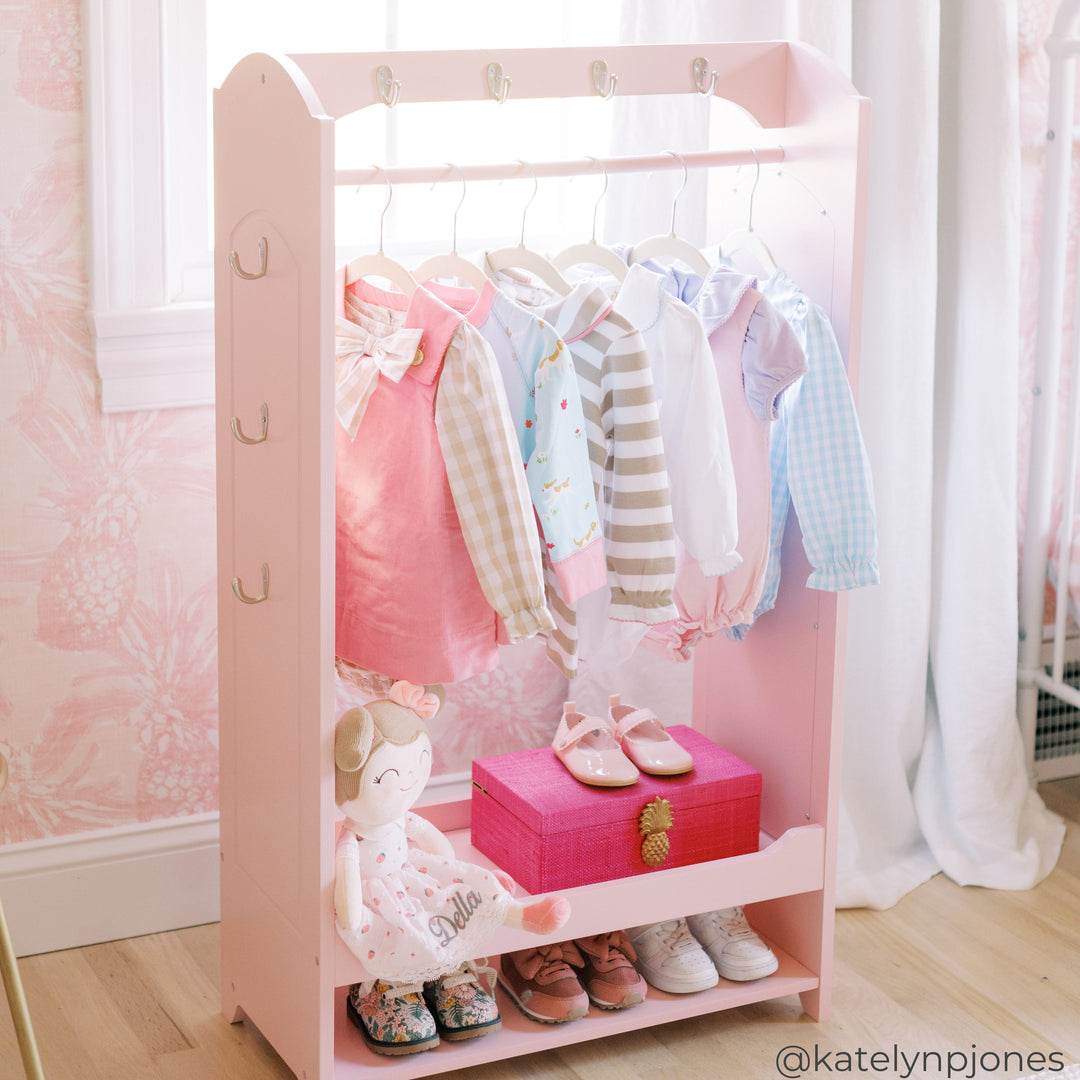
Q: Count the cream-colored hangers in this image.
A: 6